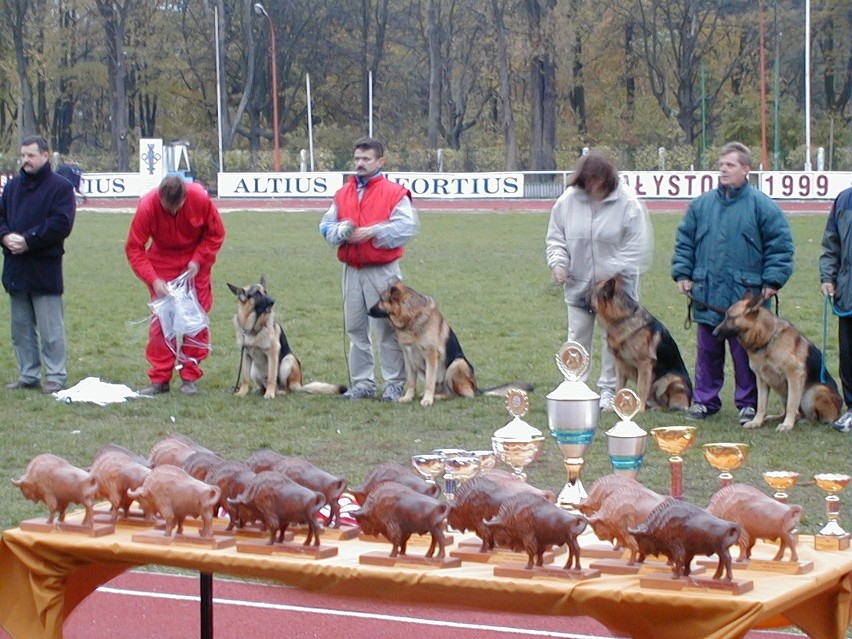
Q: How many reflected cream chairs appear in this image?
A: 0